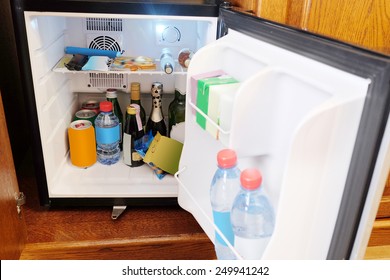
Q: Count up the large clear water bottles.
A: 3